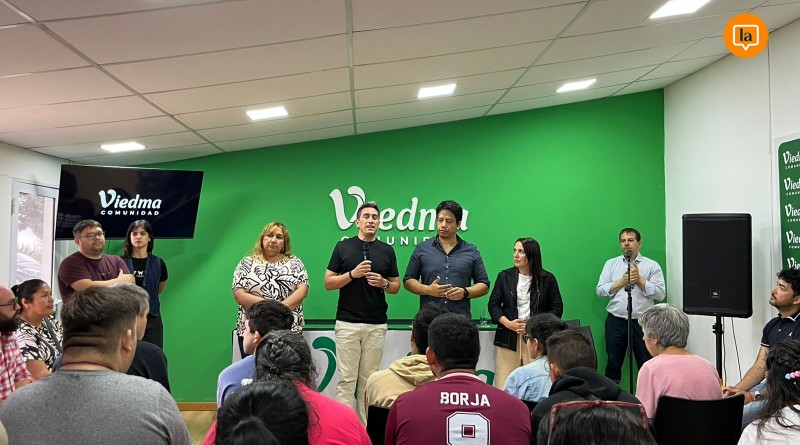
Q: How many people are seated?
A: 15